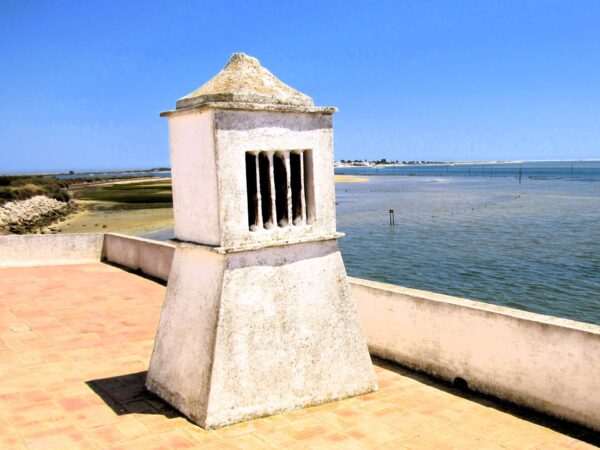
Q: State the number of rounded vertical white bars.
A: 4